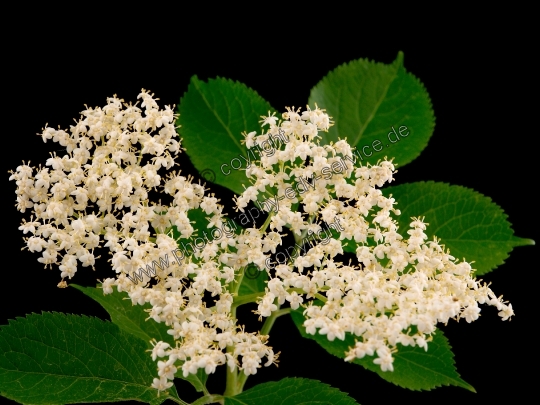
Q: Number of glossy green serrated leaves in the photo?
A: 7